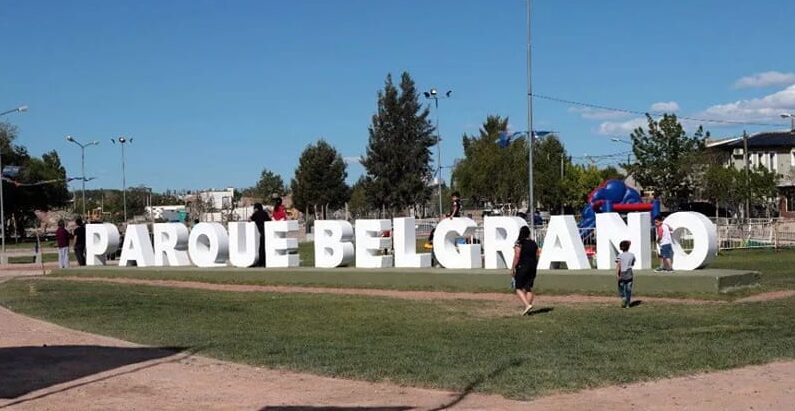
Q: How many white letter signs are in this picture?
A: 14